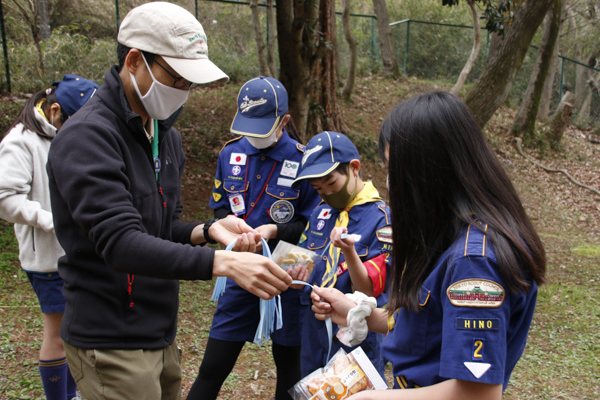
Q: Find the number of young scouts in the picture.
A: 4